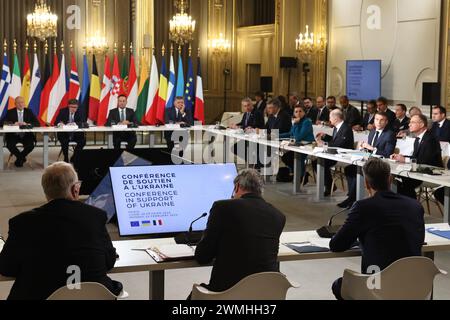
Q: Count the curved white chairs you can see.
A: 3